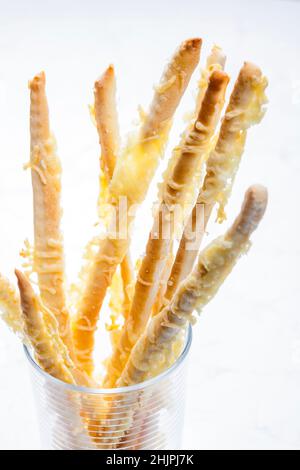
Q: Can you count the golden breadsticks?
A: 9